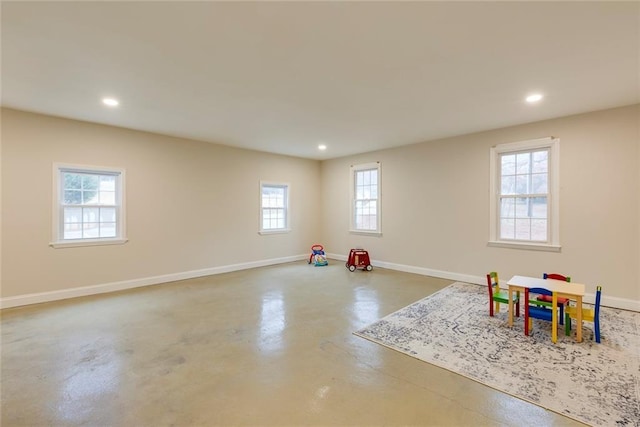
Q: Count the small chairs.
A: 4